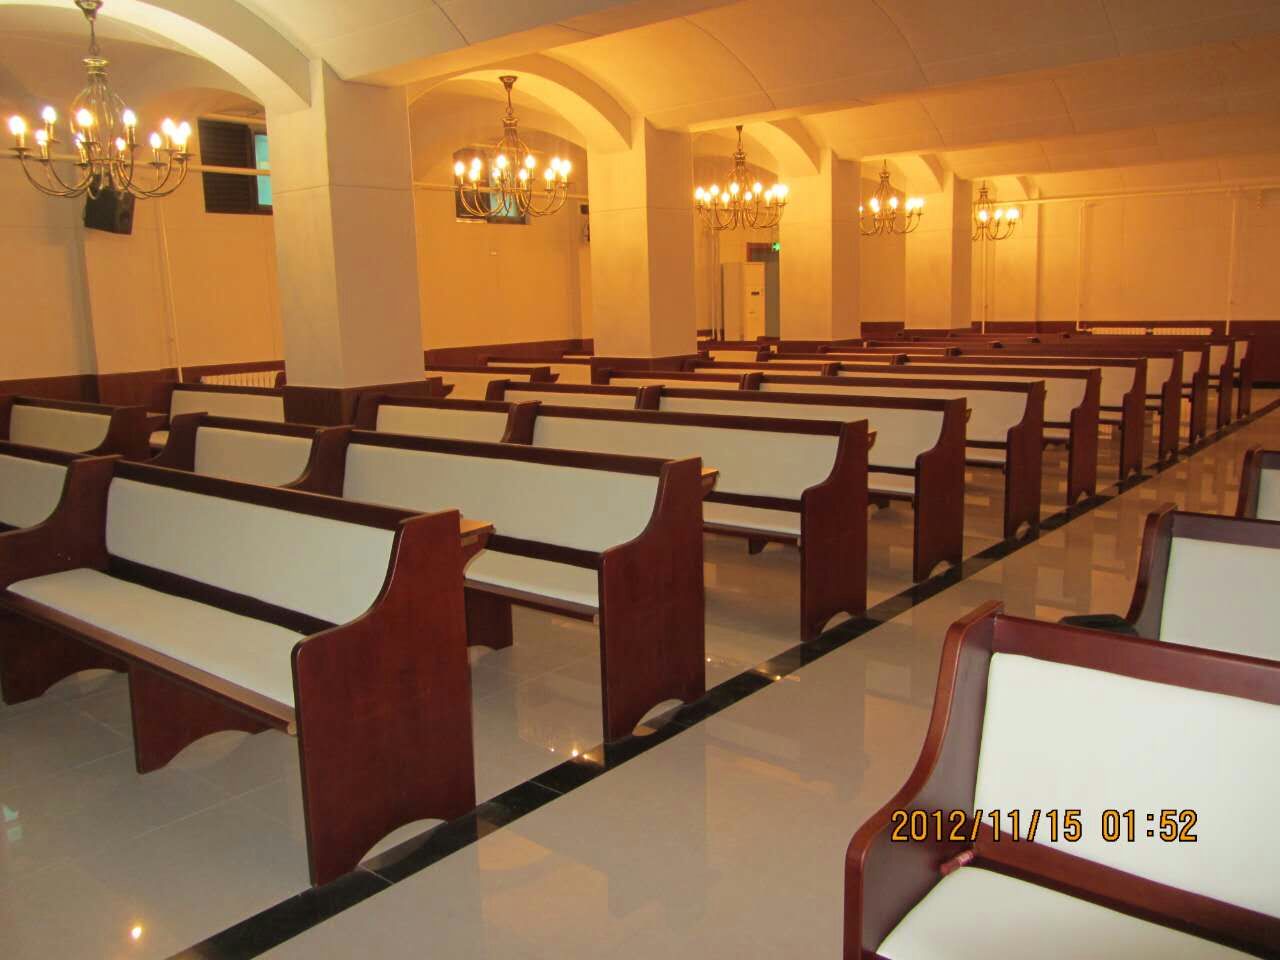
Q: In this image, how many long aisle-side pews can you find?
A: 11